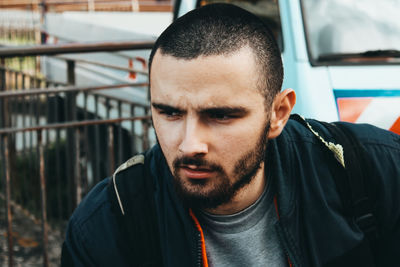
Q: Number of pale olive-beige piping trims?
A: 2